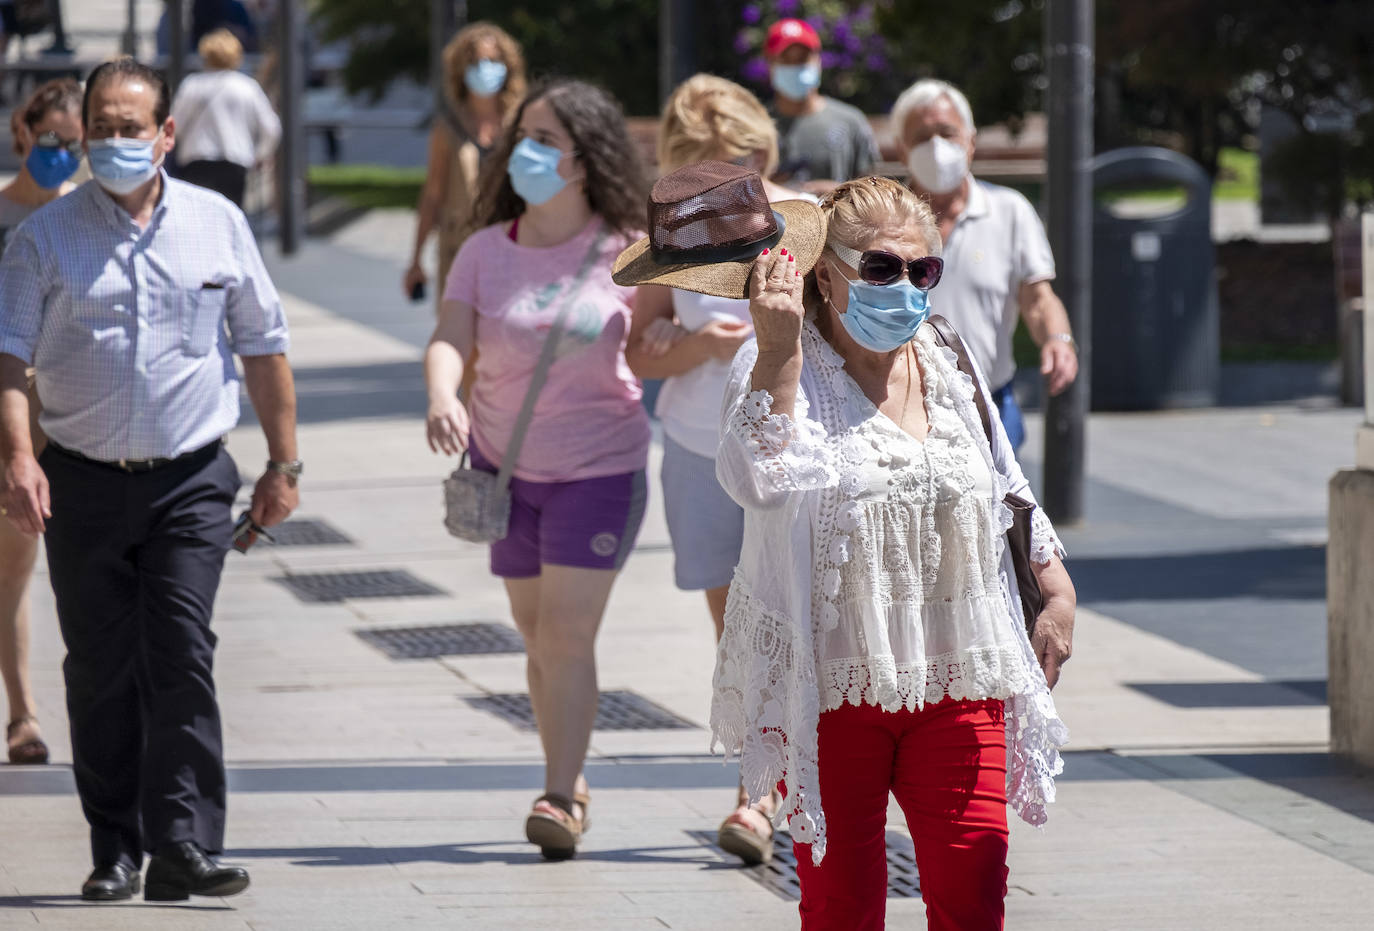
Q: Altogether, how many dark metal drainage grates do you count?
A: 5